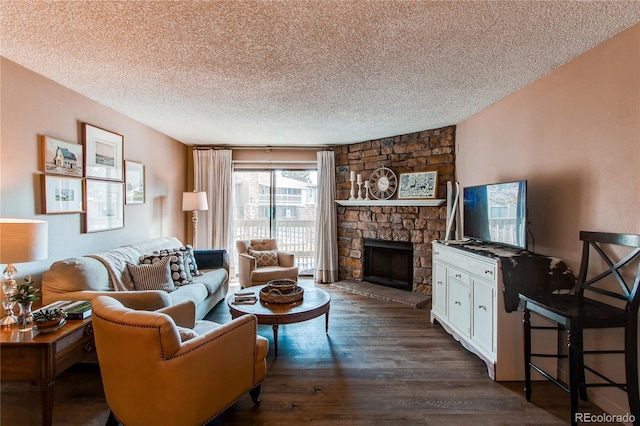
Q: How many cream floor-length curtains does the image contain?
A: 2